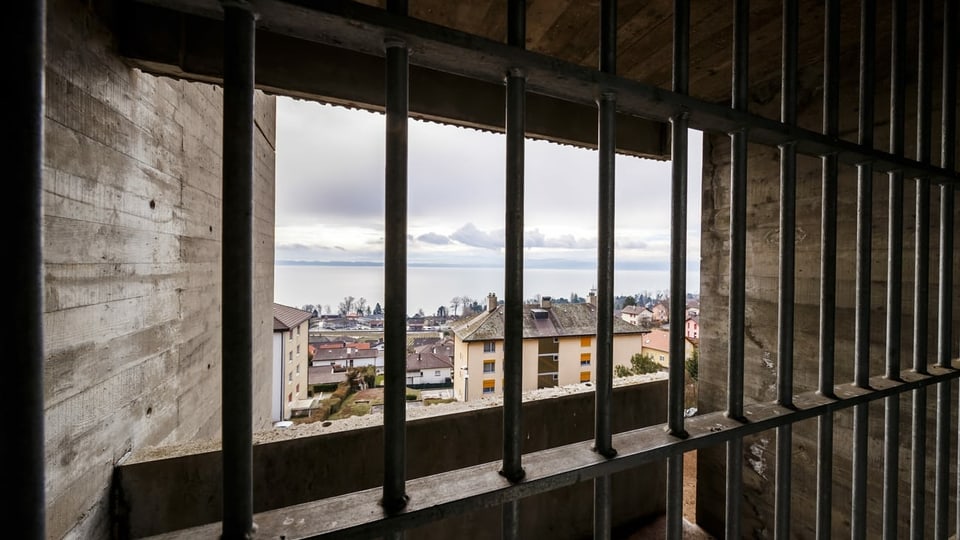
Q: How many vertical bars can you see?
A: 13